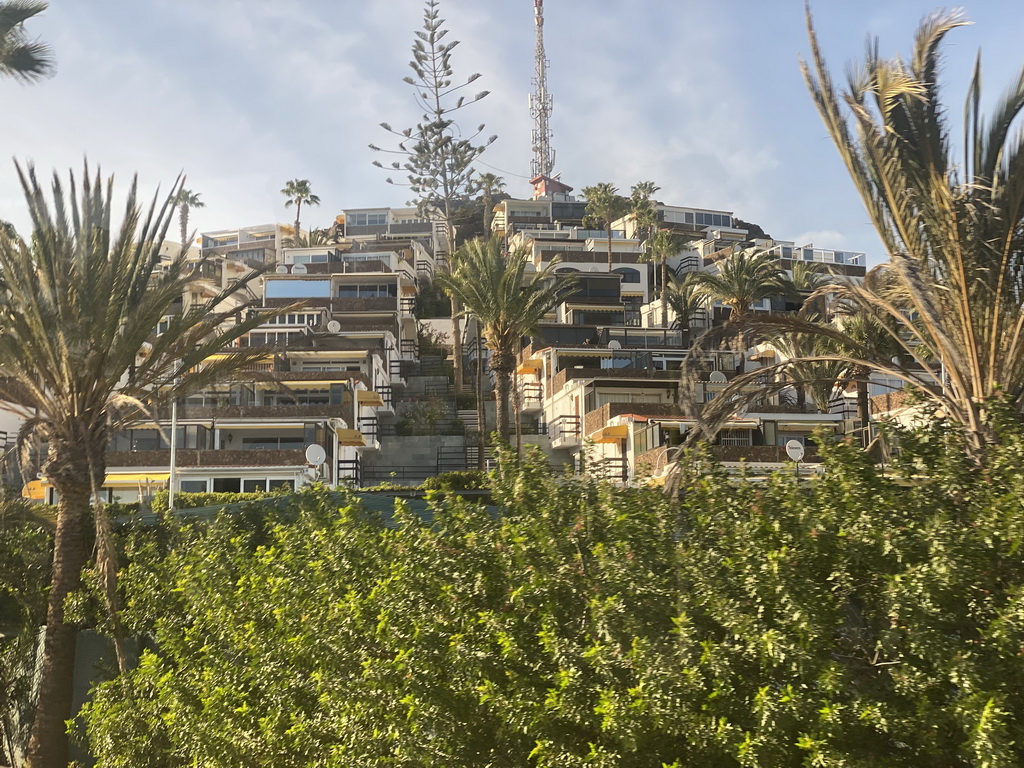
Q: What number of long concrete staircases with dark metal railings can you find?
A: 1